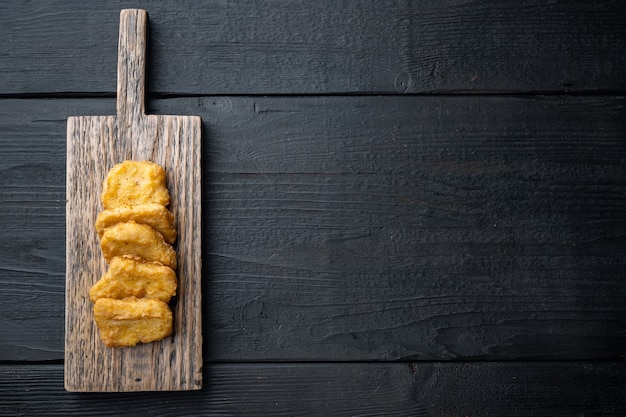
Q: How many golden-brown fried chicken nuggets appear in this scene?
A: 5